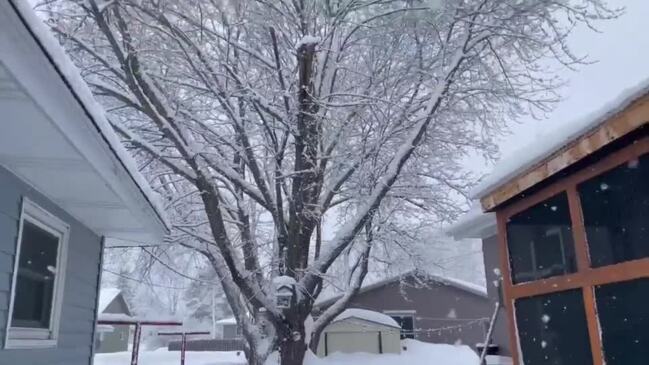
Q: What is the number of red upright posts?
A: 2